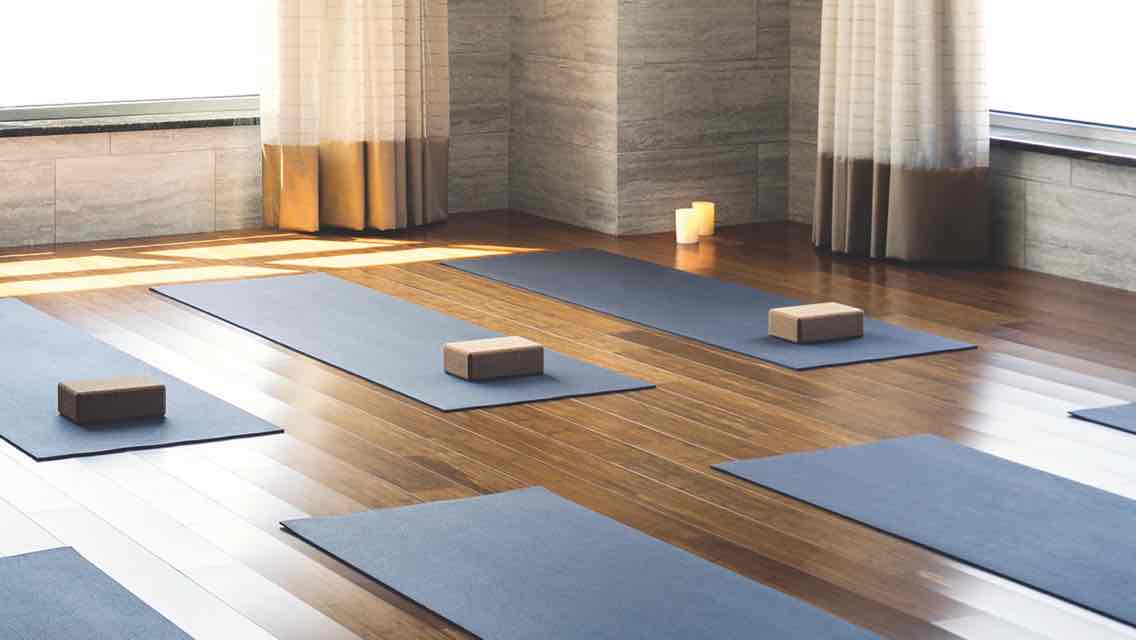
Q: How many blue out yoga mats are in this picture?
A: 7